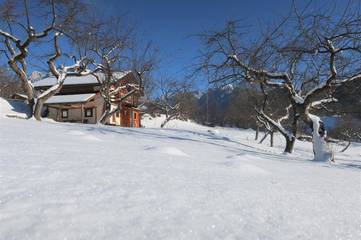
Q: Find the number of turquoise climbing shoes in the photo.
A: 0